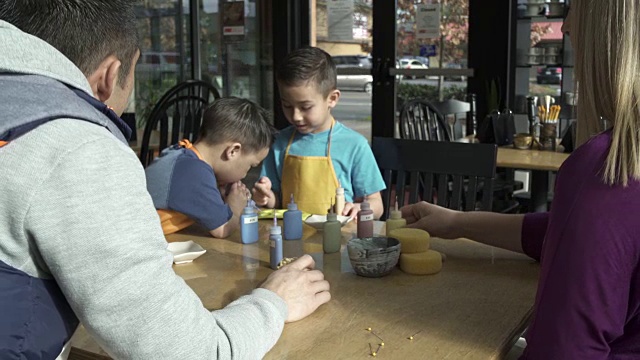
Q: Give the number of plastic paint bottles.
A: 7